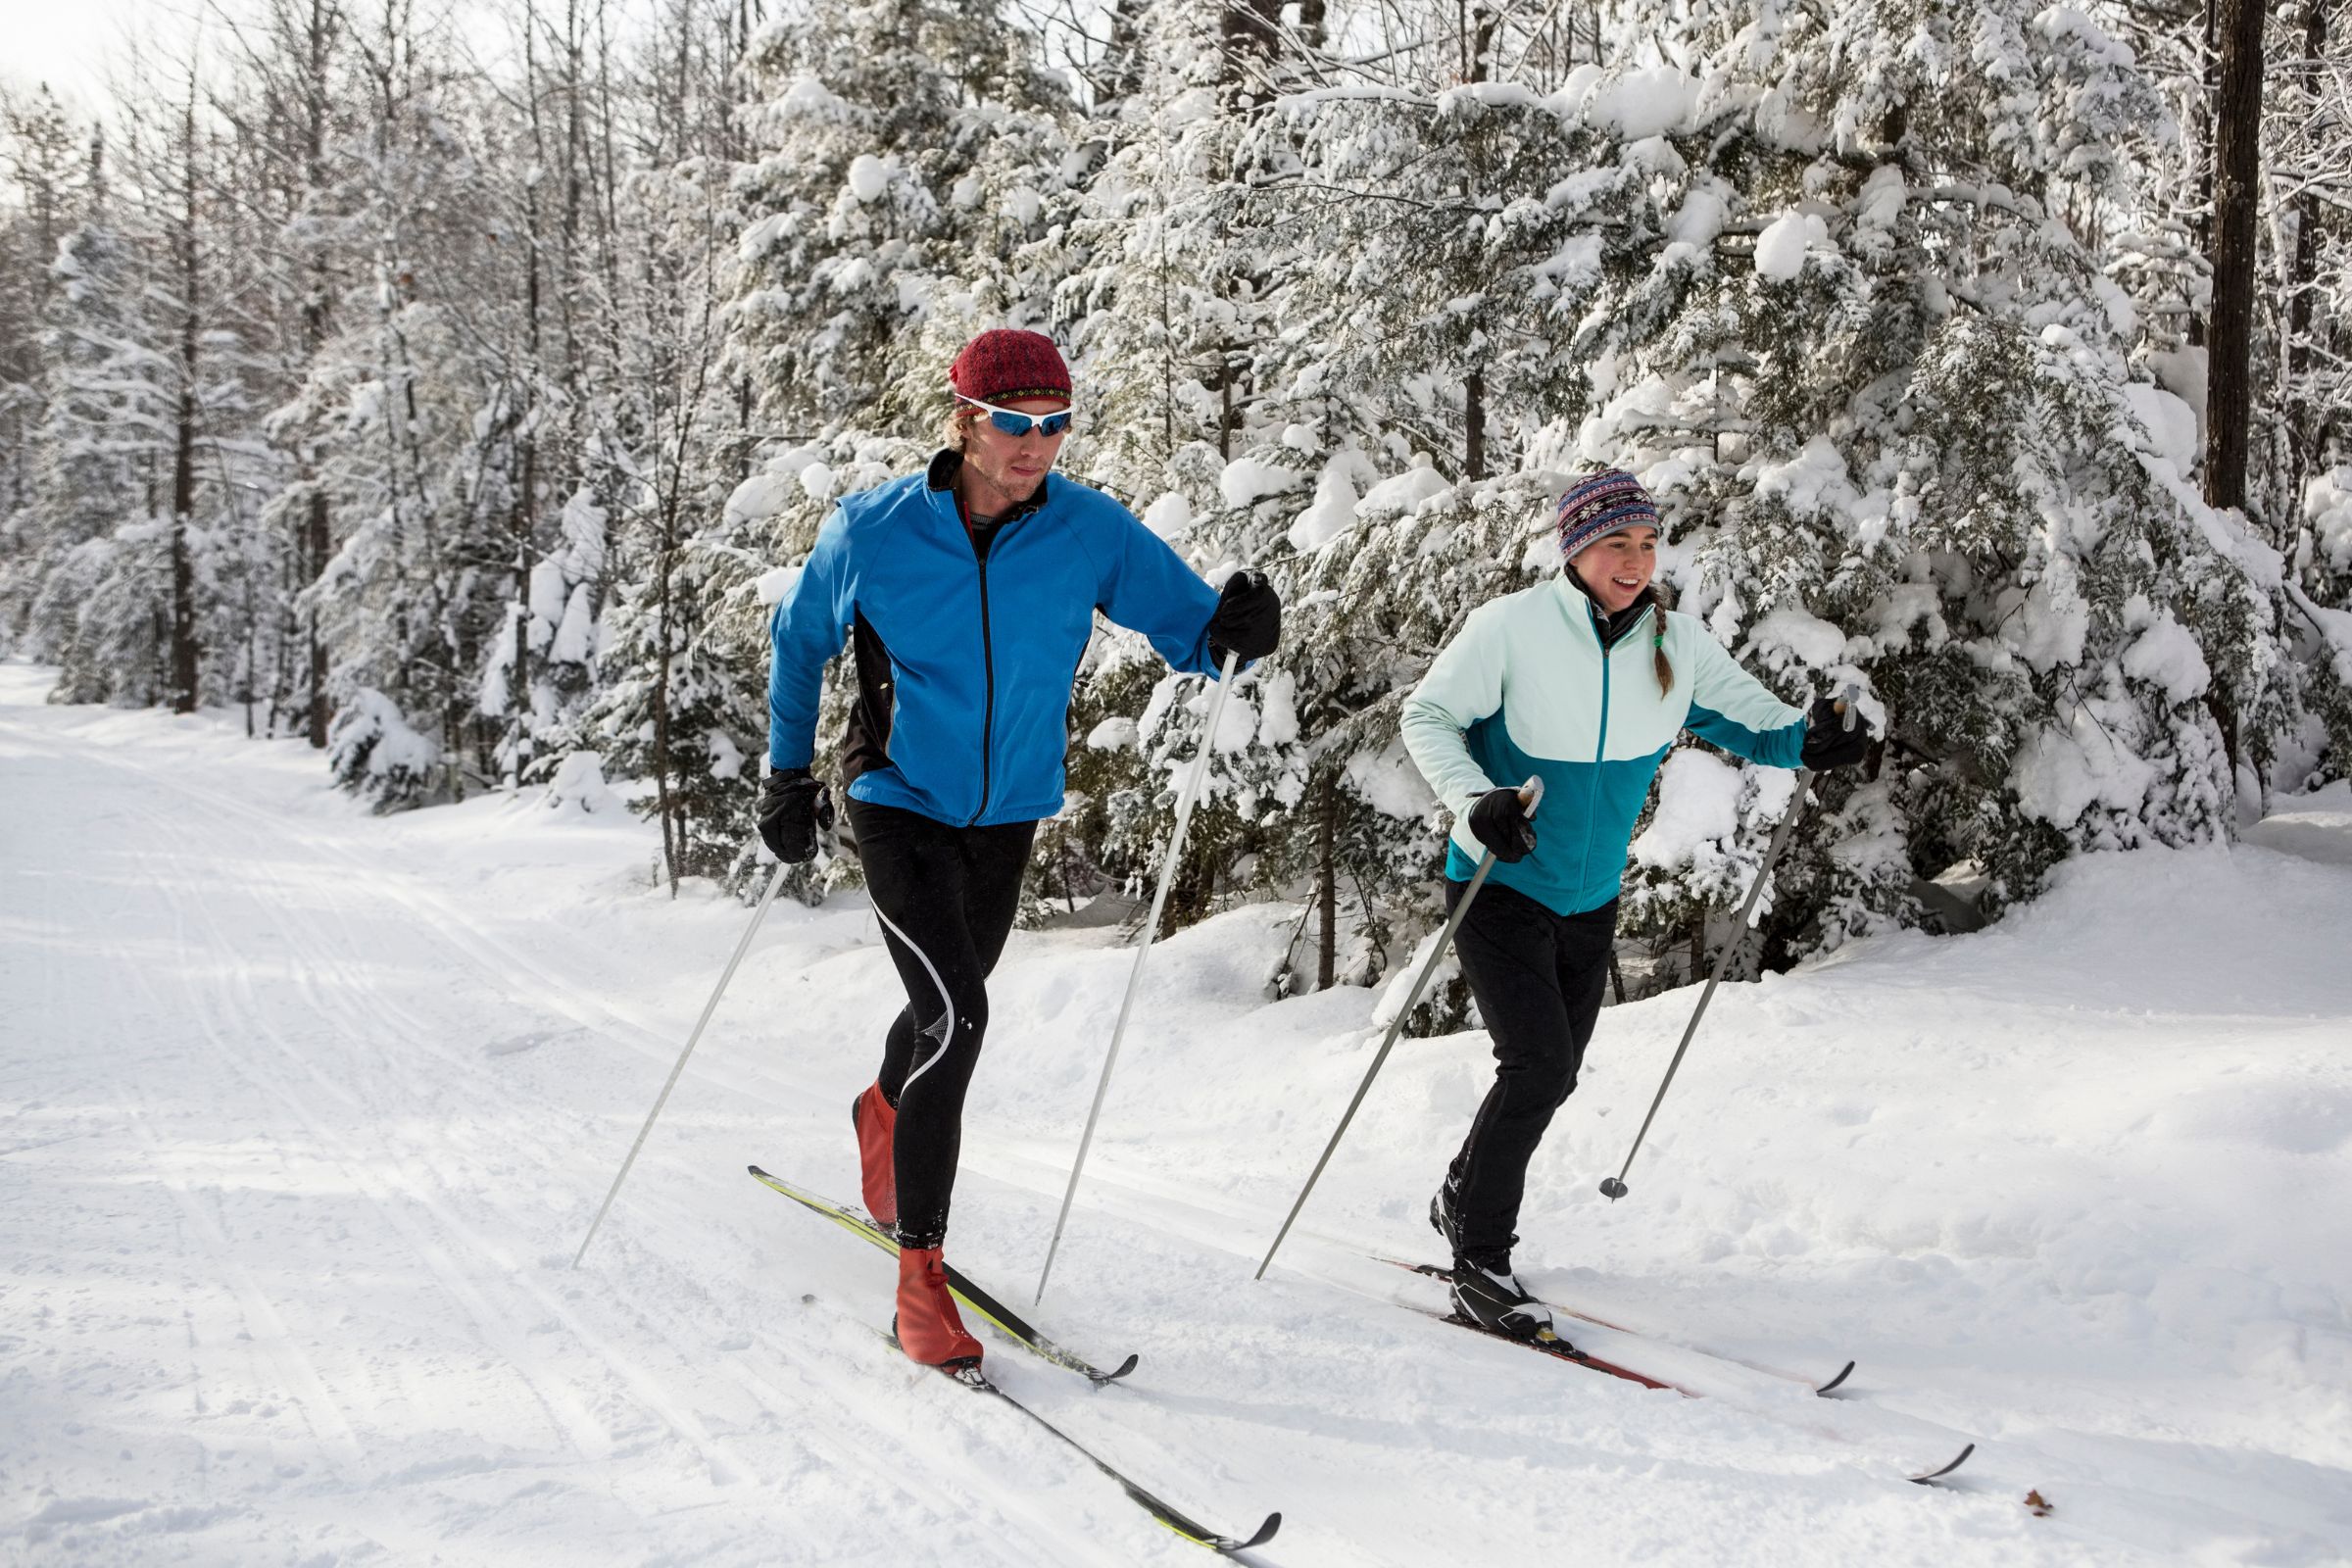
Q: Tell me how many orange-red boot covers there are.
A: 2